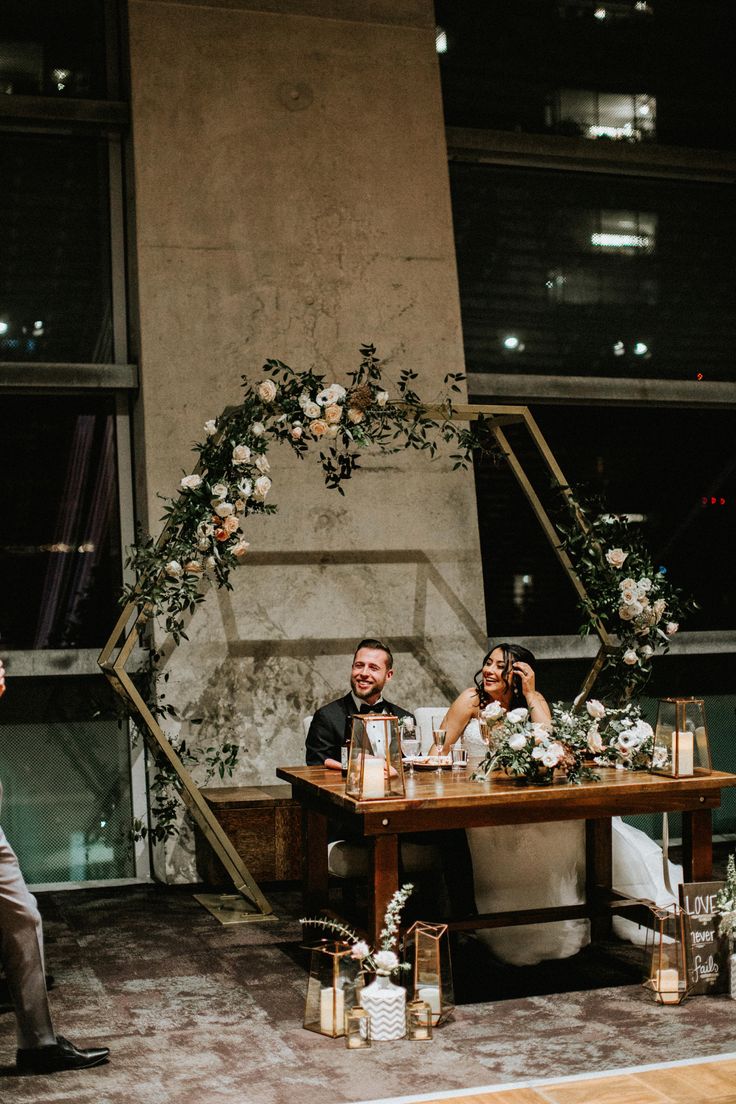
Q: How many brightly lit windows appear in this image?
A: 2